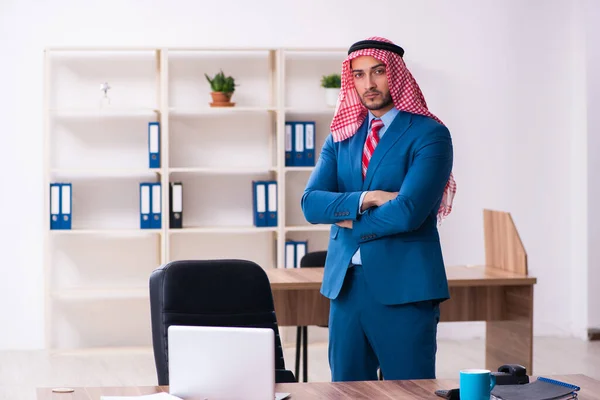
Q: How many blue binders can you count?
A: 12